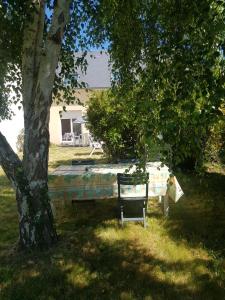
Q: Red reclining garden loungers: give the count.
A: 0